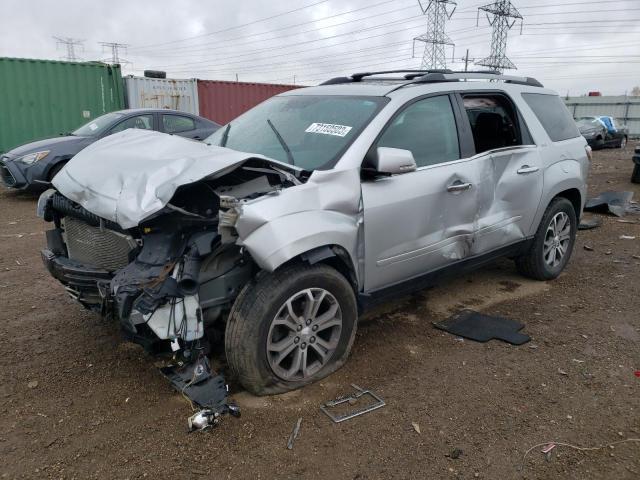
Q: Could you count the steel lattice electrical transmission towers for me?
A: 4